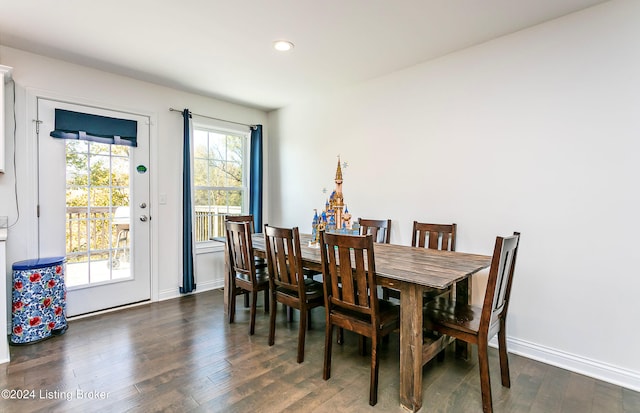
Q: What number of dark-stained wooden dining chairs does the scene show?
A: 7